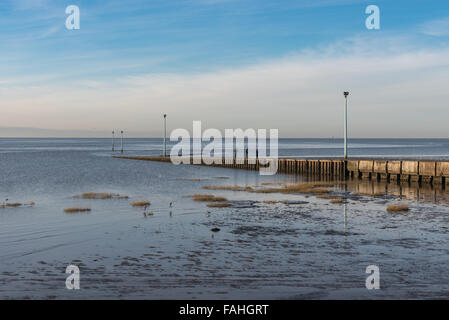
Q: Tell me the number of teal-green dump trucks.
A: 0